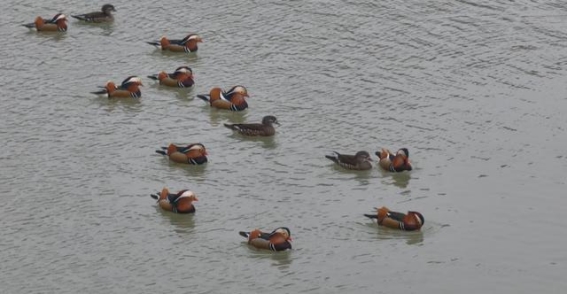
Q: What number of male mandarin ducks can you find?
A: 10